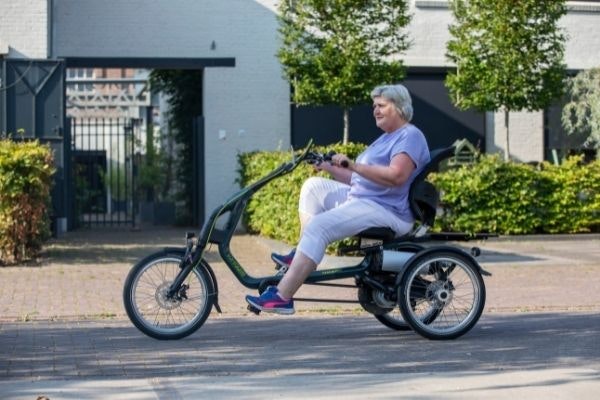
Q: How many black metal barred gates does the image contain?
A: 1